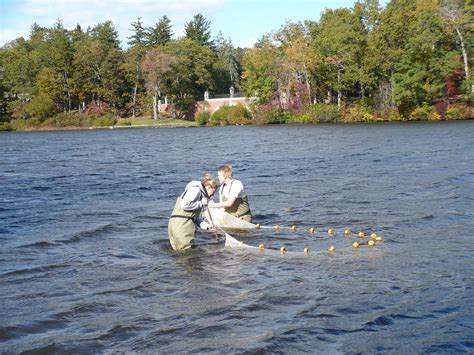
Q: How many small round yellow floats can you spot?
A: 15